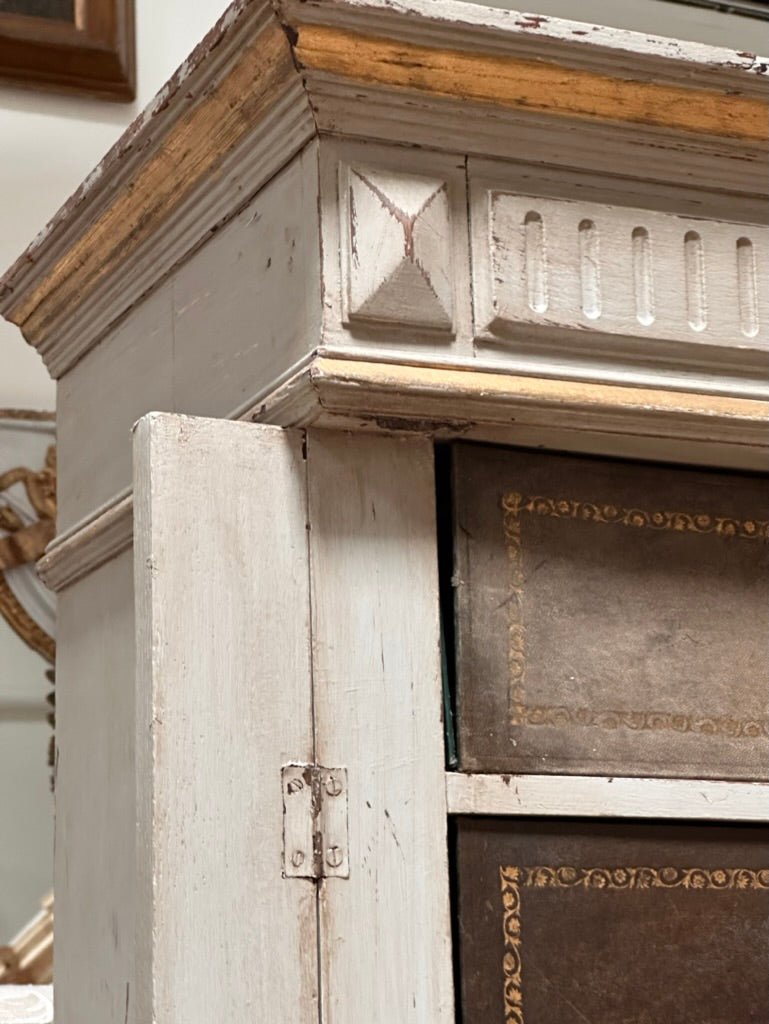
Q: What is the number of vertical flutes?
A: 5